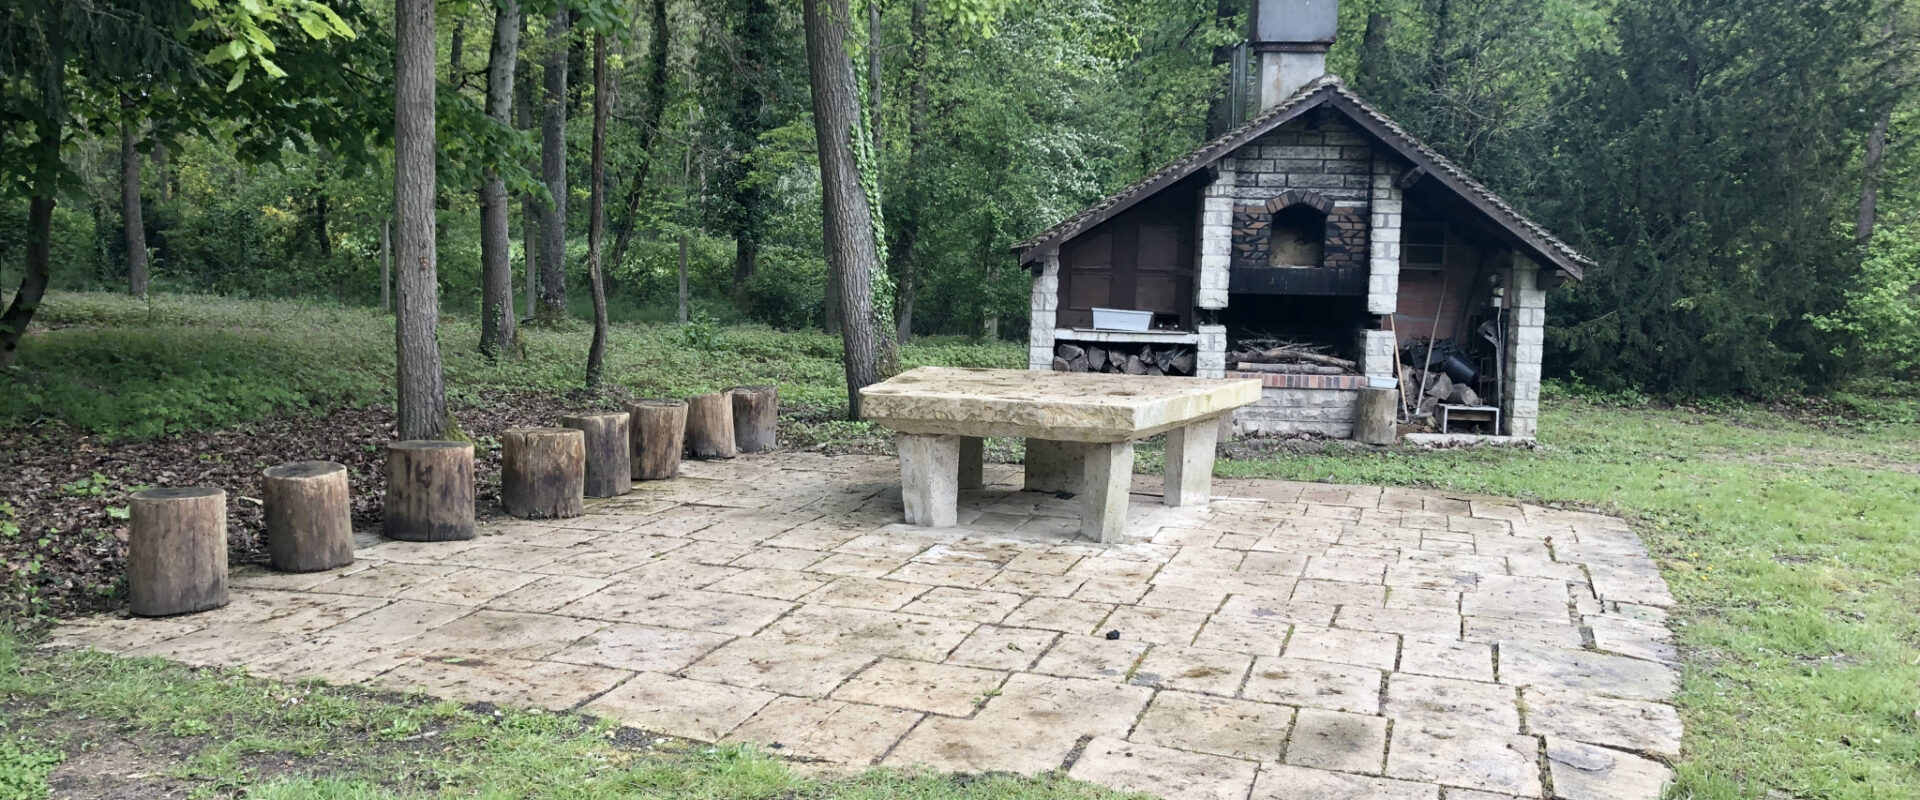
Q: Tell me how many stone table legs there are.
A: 5